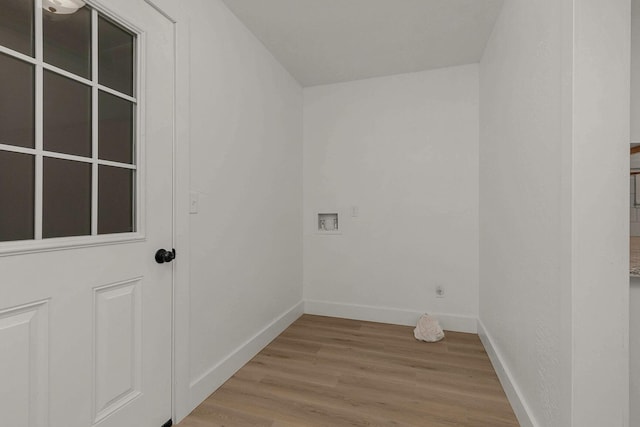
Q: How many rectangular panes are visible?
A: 9